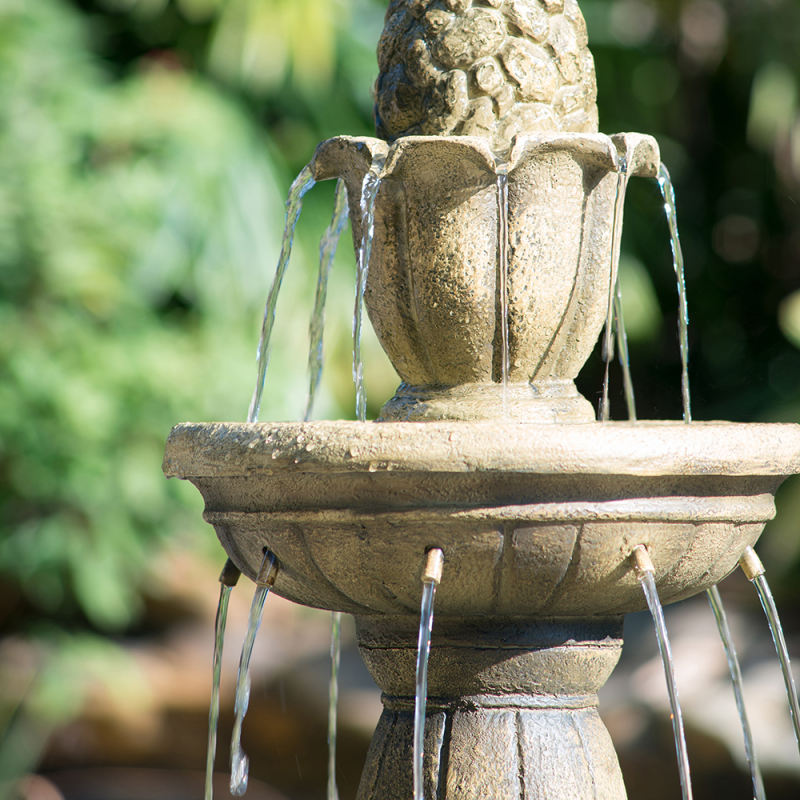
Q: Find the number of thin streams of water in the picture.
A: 14